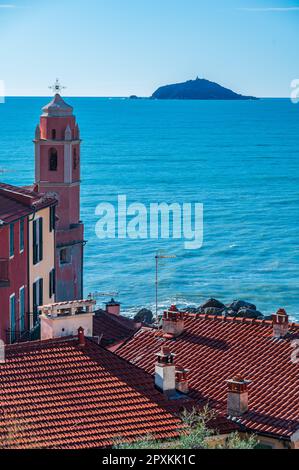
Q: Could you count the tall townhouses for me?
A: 2